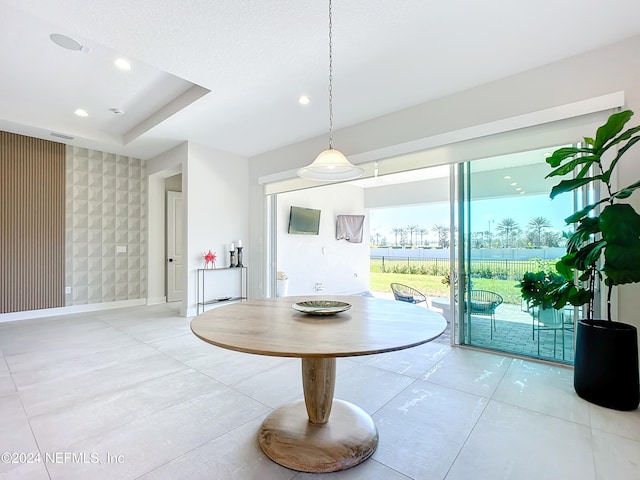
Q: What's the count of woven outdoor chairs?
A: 2